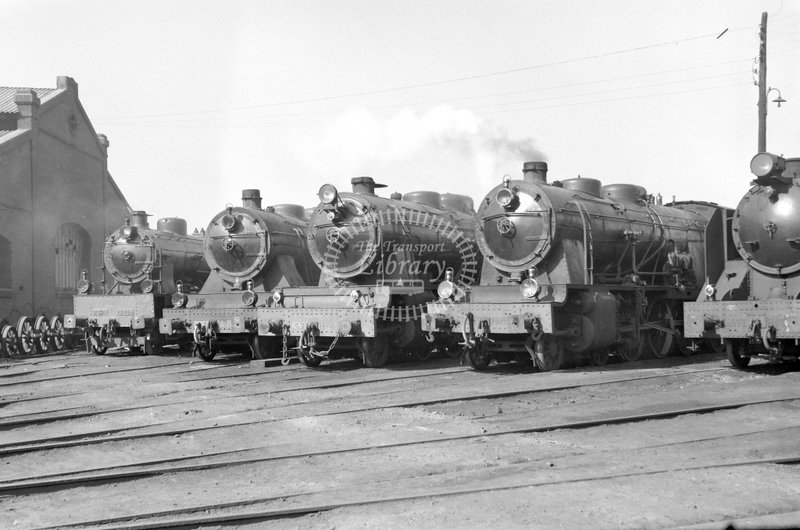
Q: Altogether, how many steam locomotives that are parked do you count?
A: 5